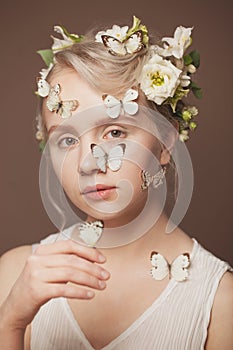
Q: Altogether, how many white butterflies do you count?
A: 8